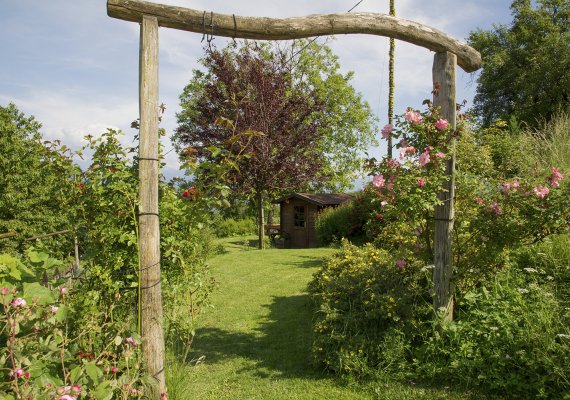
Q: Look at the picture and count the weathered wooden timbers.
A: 3